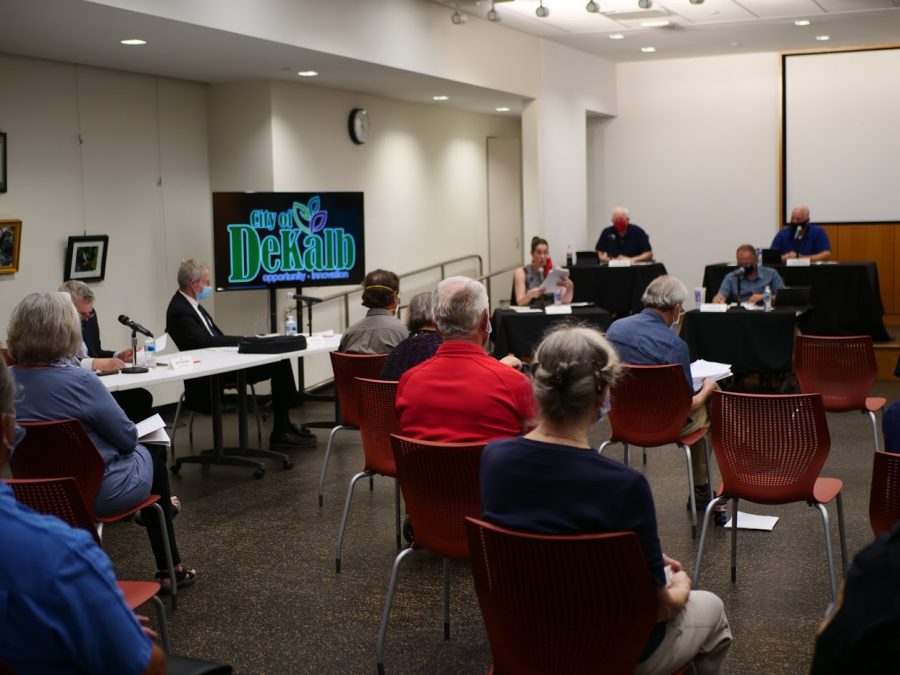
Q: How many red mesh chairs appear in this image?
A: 10